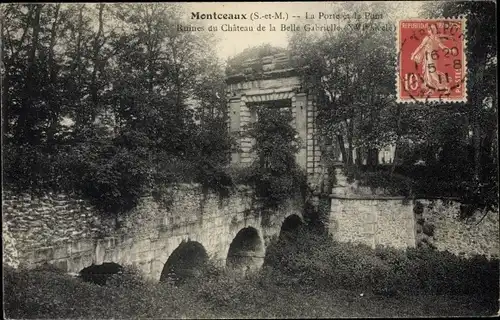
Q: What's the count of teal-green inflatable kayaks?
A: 0